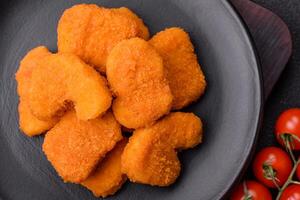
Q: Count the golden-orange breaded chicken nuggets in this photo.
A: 8